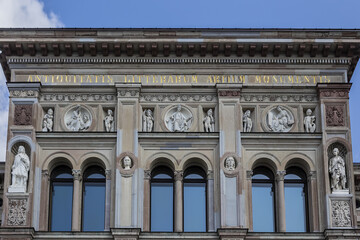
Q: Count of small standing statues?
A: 6